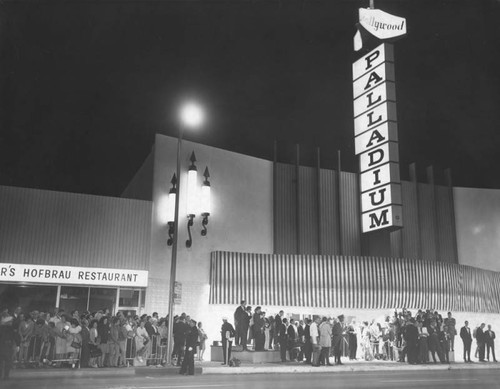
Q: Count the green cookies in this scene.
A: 0